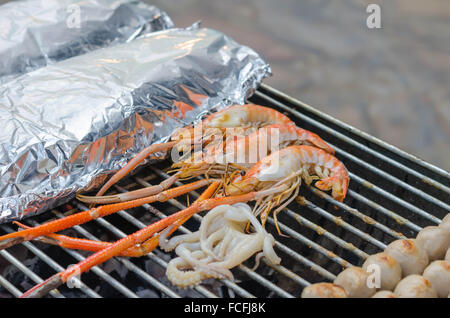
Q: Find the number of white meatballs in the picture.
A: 10